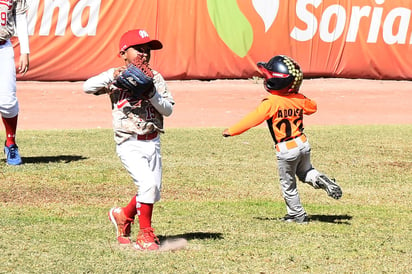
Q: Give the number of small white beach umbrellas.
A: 0